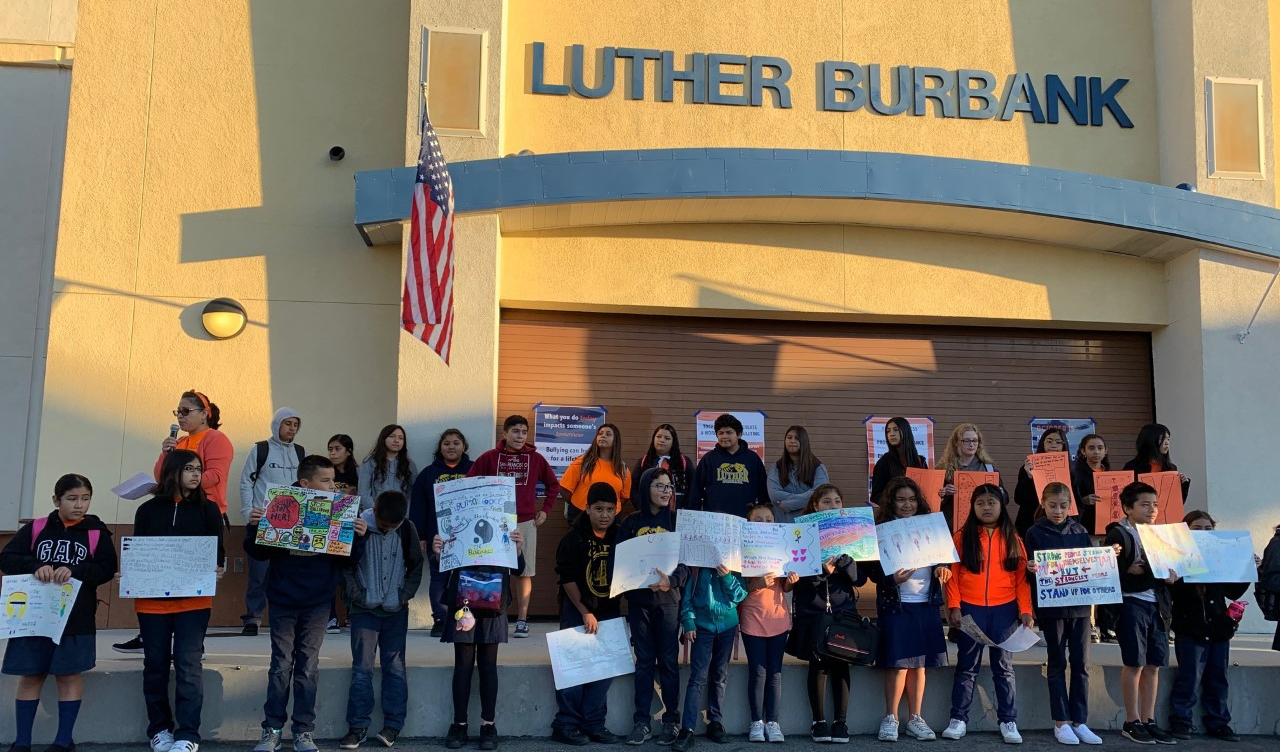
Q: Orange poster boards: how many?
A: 5